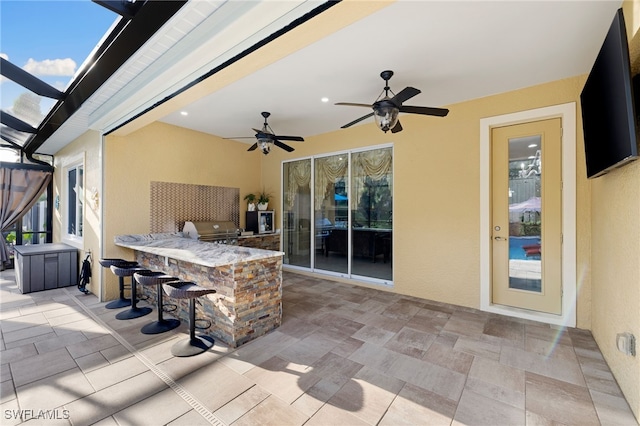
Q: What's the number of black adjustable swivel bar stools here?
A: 4